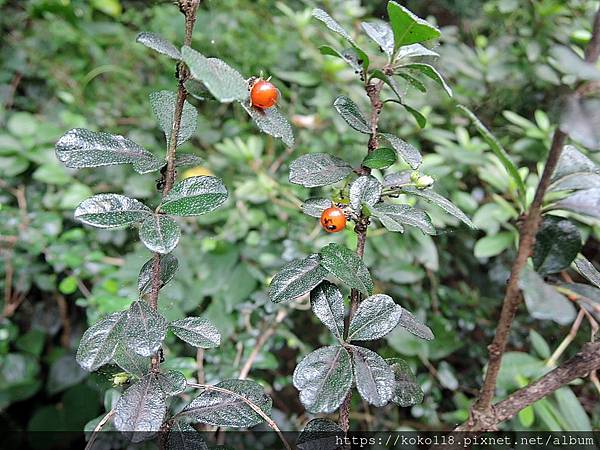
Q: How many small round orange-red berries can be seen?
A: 2